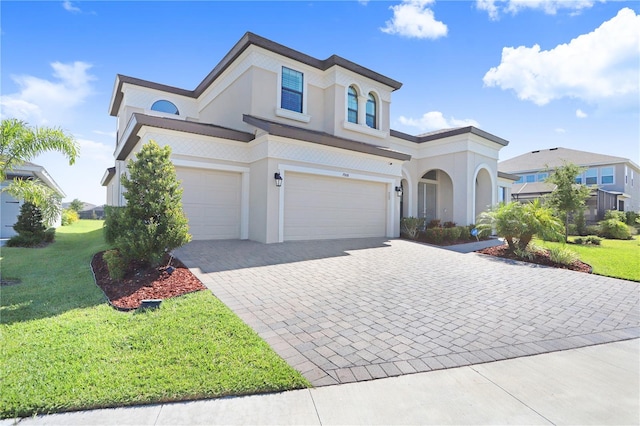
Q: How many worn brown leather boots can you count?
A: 0